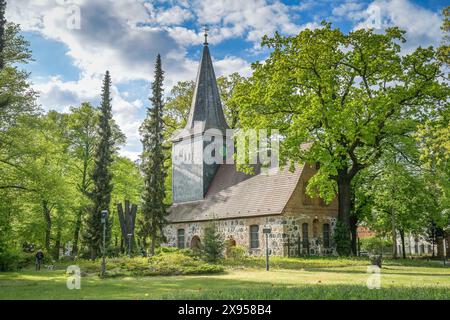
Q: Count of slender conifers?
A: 2